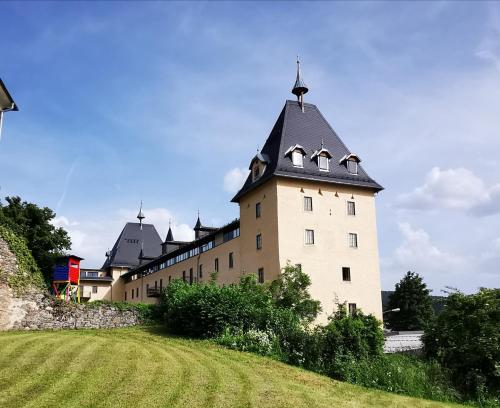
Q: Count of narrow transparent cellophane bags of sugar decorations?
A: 0